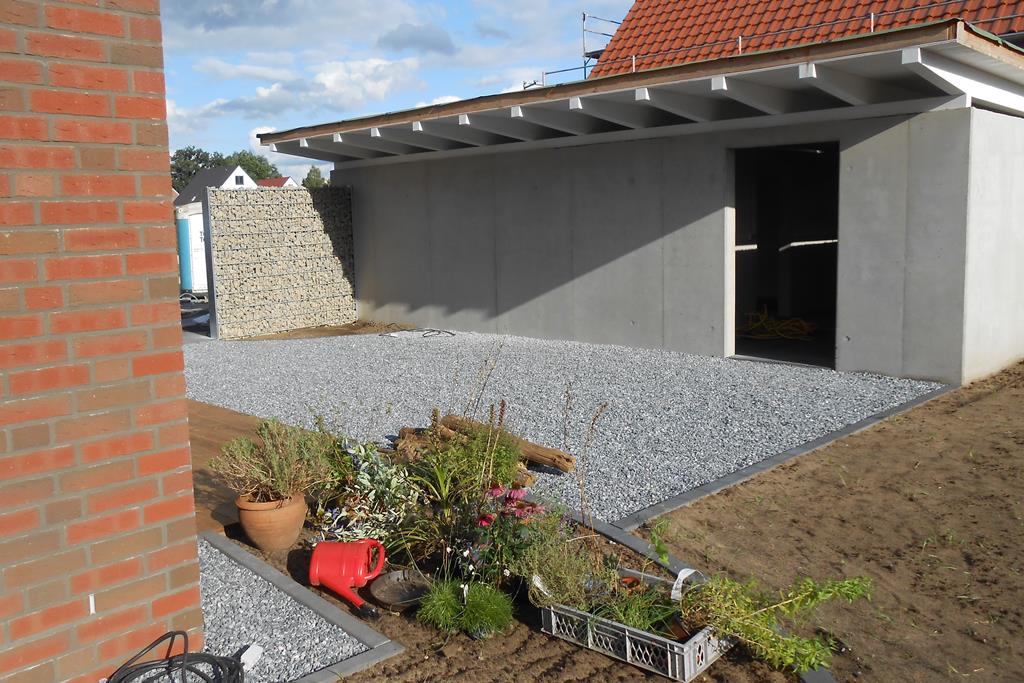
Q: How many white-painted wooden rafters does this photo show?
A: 12